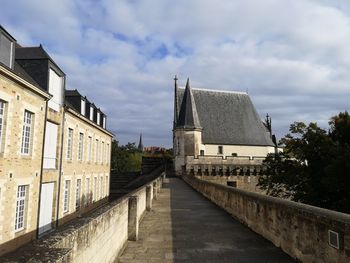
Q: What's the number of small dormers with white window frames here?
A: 4